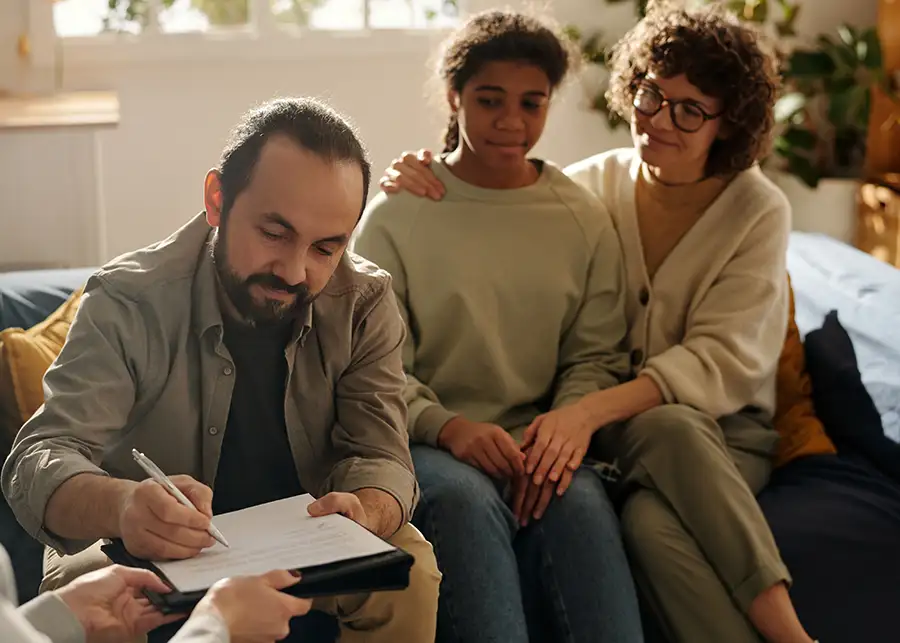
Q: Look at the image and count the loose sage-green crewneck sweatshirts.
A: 1